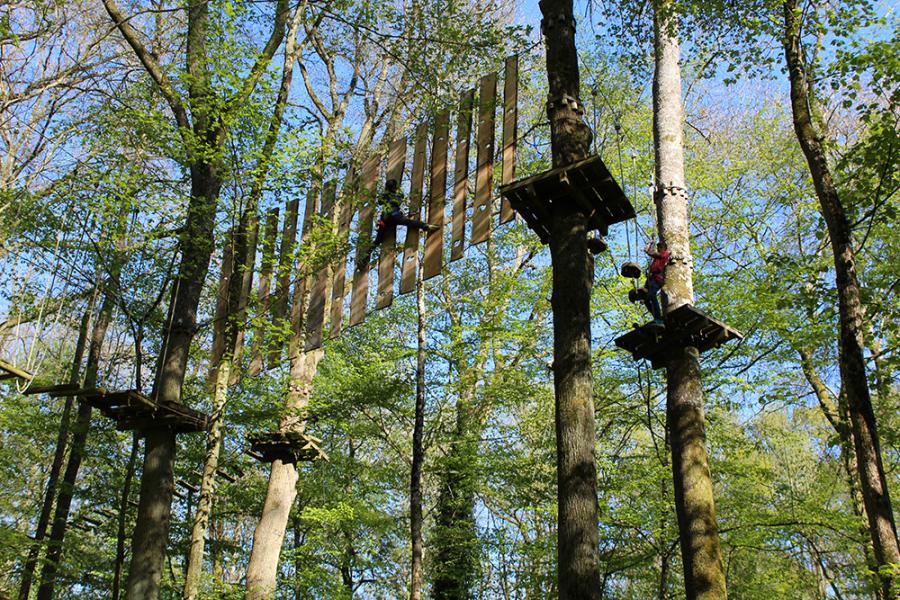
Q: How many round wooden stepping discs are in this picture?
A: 3